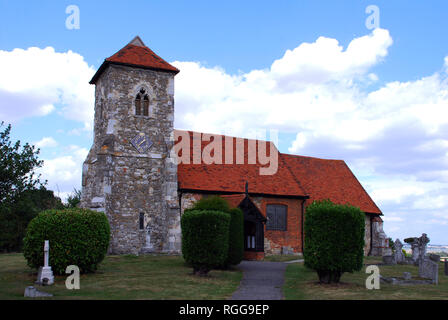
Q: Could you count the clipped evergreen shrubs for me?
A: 4